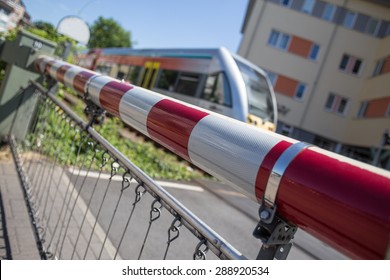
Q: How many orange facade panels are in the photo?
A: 4